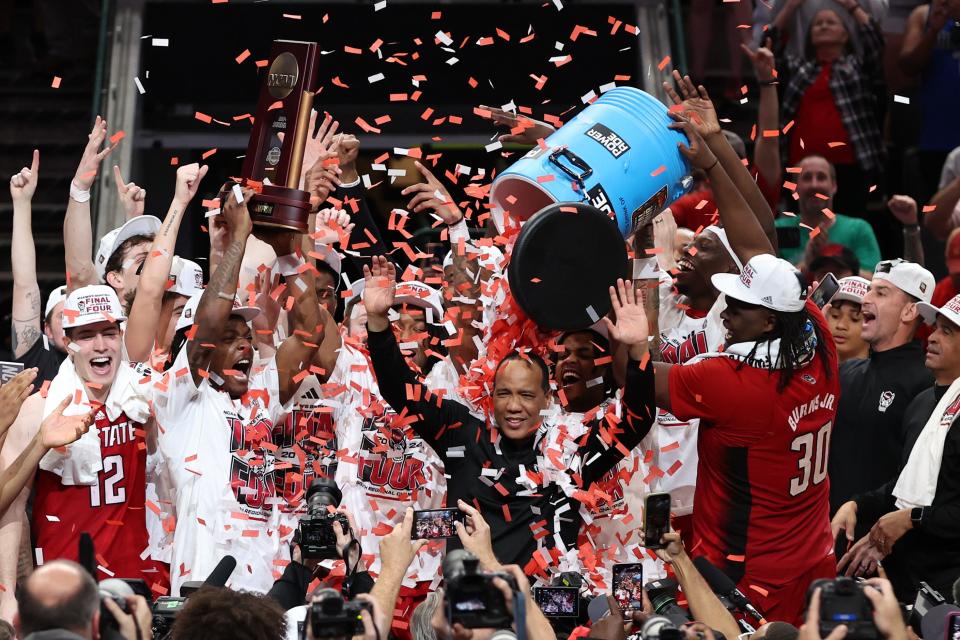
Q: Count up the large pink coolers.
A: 0